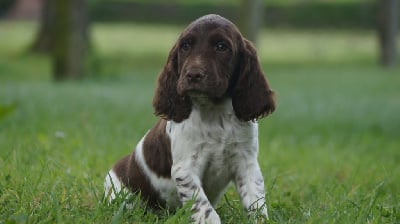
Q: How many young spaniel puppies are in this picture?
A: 1